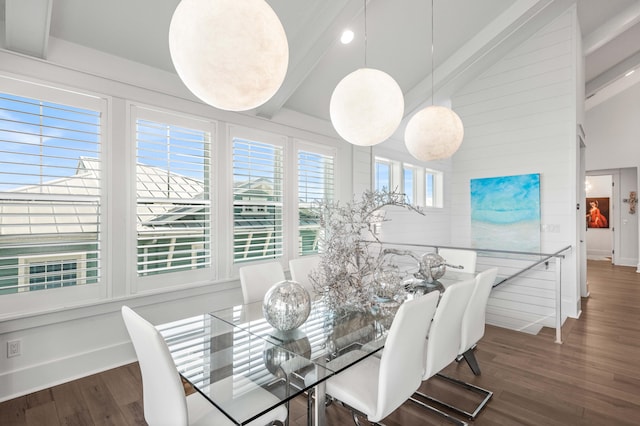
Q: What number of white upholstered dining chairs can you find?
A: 7